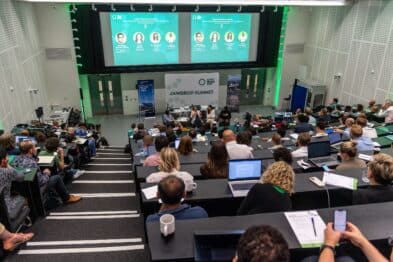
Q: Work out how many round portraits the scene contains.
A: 8